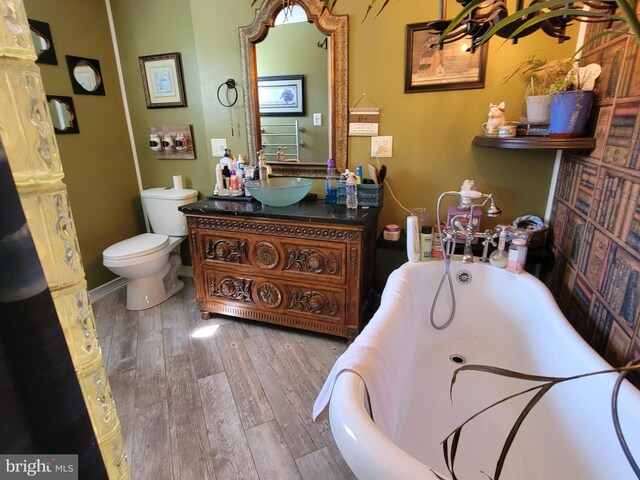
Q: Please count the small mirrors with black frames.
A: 3